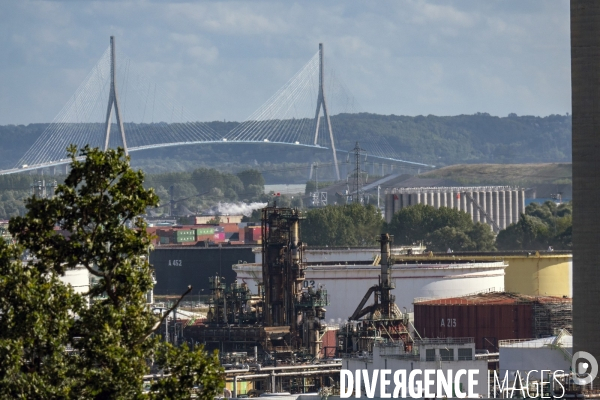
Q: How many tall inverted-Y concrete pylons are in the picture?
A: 2